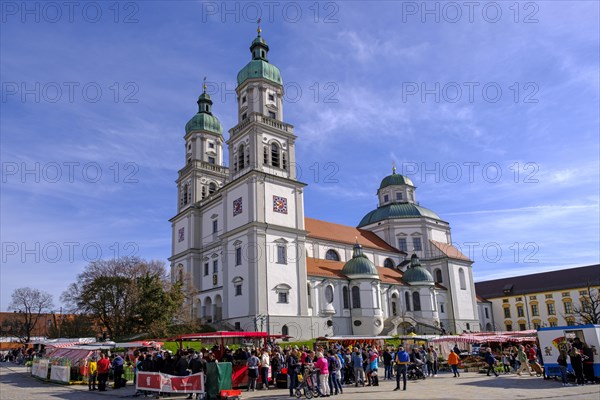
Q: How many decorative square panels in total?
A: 3